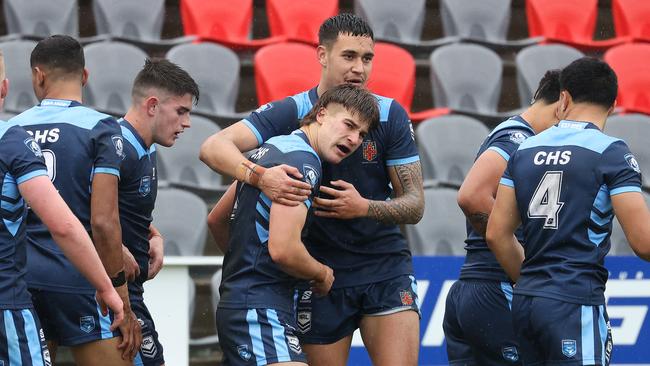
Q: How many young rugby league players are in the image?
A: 7